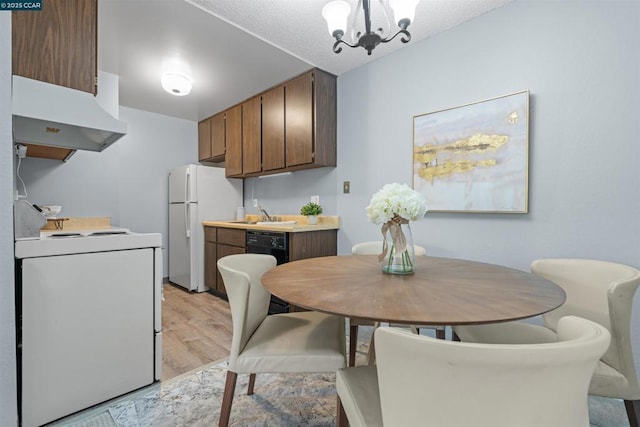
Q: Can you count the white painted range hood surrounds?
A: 1